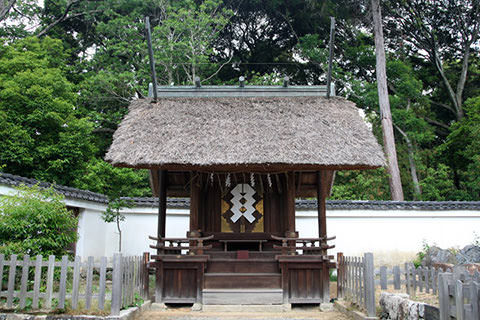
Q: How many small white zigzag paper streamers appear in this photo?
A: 4